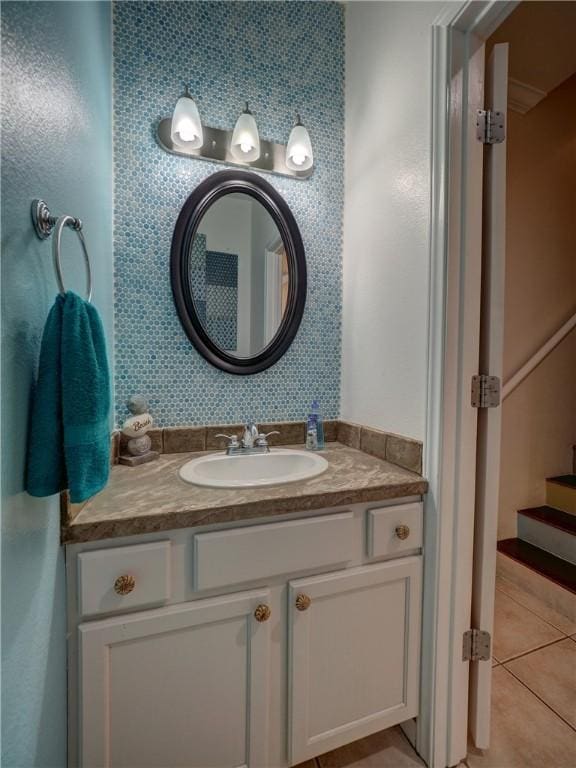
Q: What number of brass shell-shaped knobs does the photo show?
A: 4